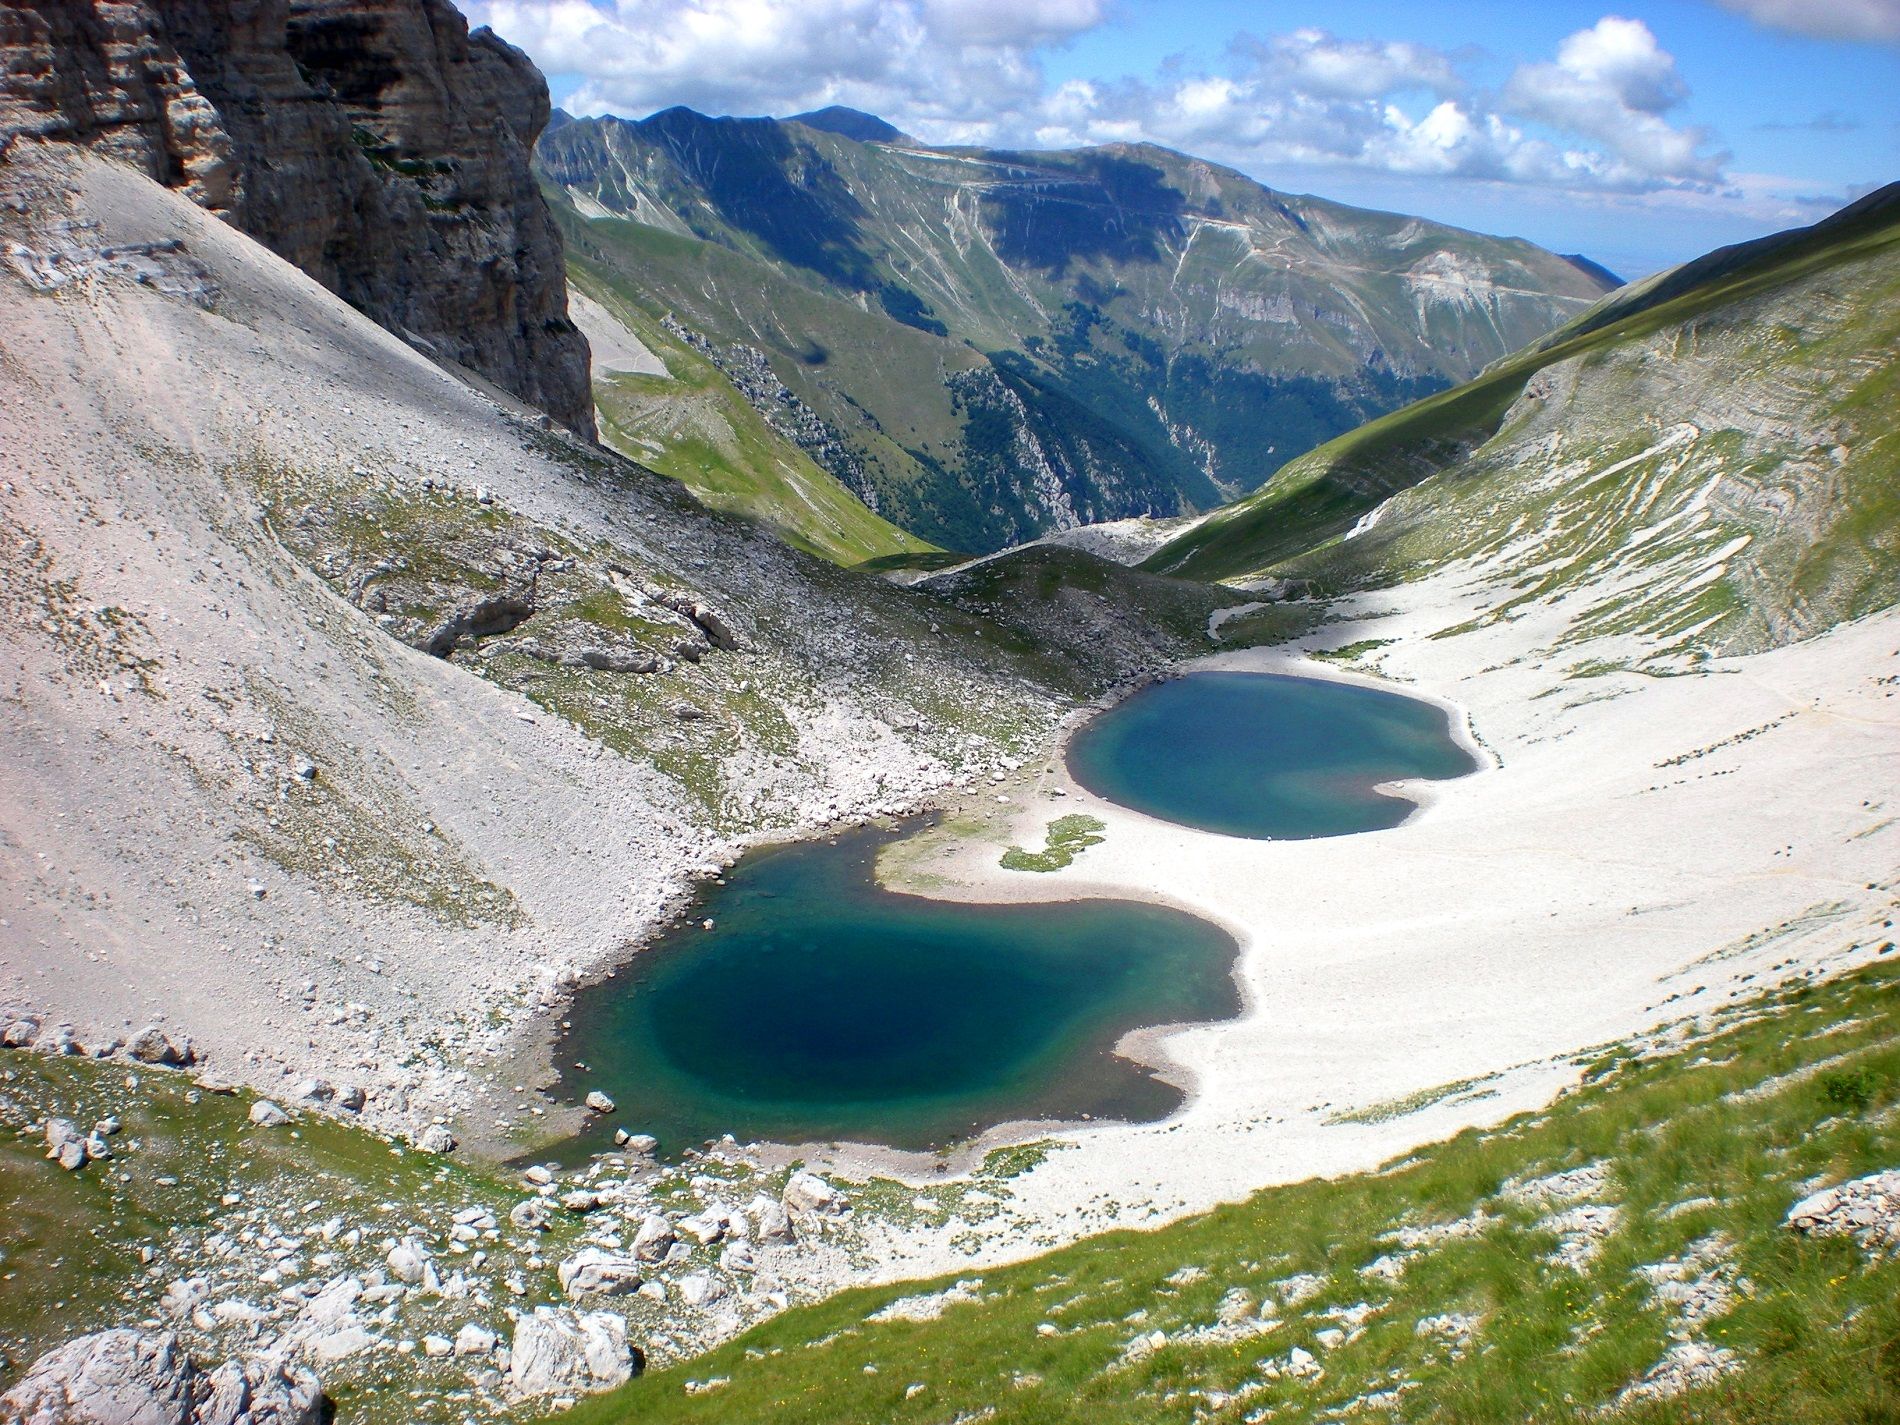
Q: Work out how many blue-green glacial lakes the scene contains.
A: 2